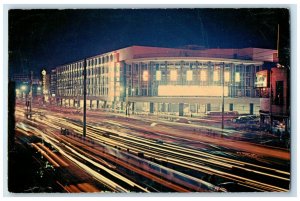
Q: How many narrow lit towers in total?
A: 1